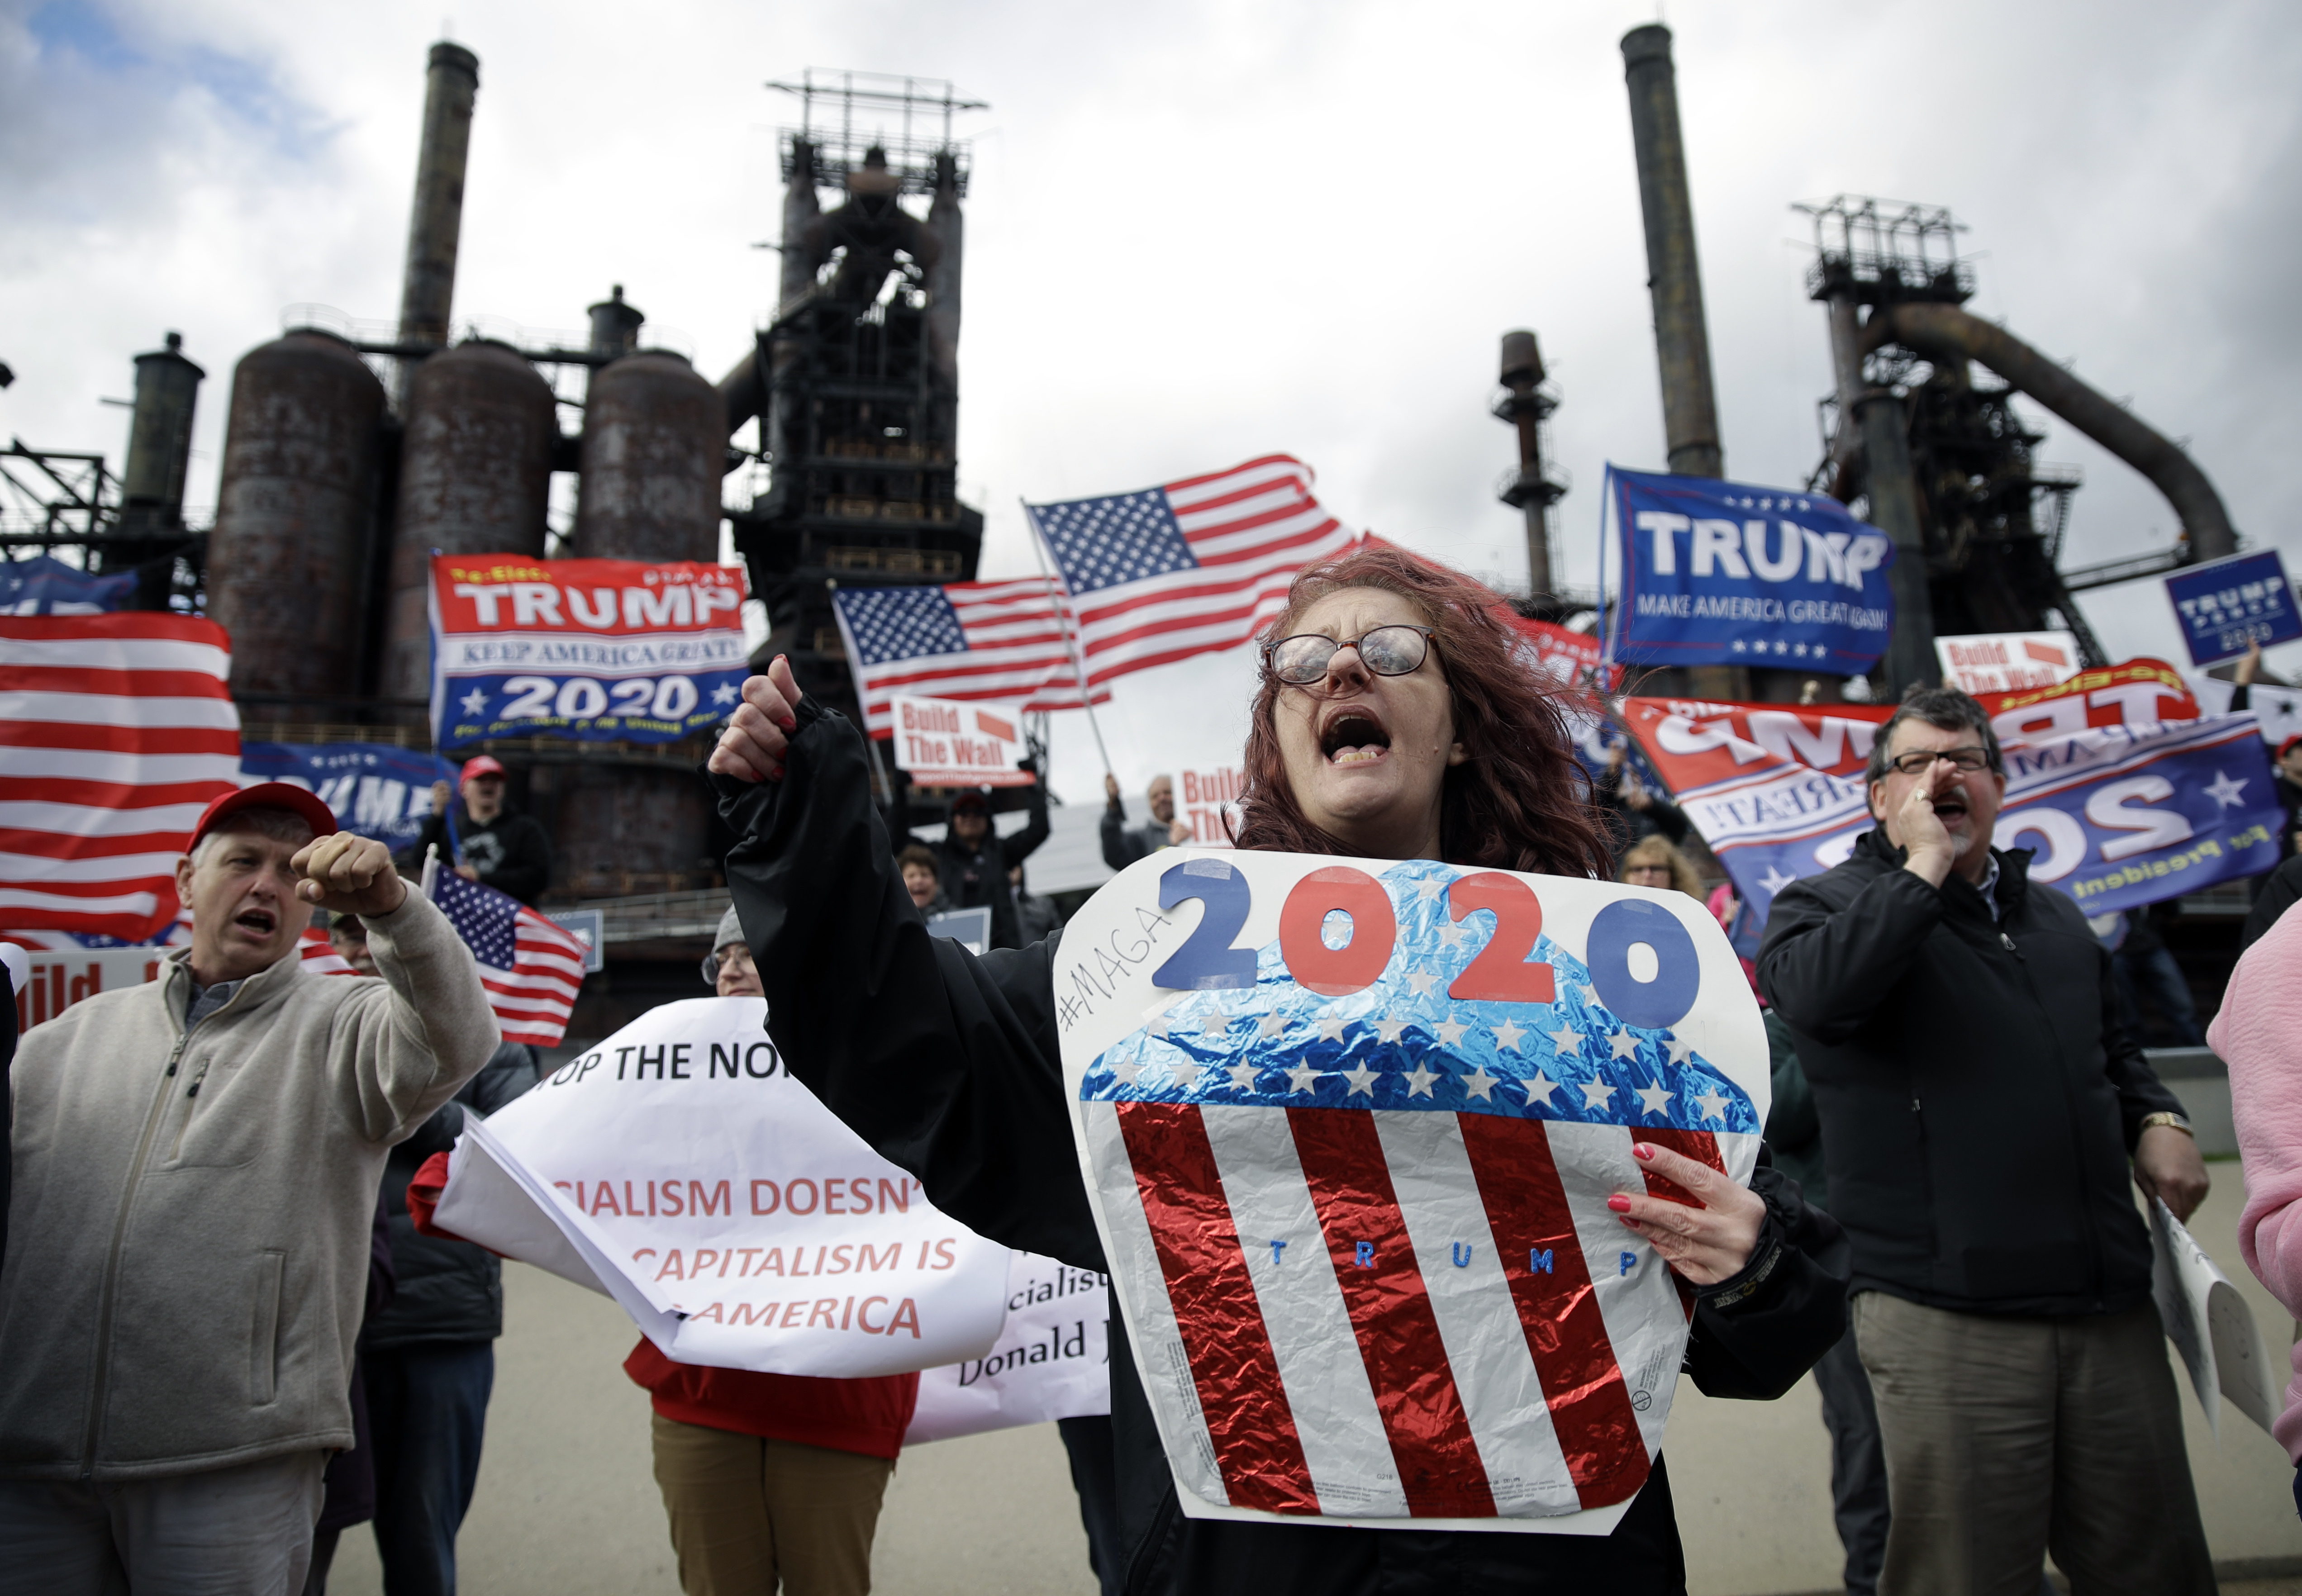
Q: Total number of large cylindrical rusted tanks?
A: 3